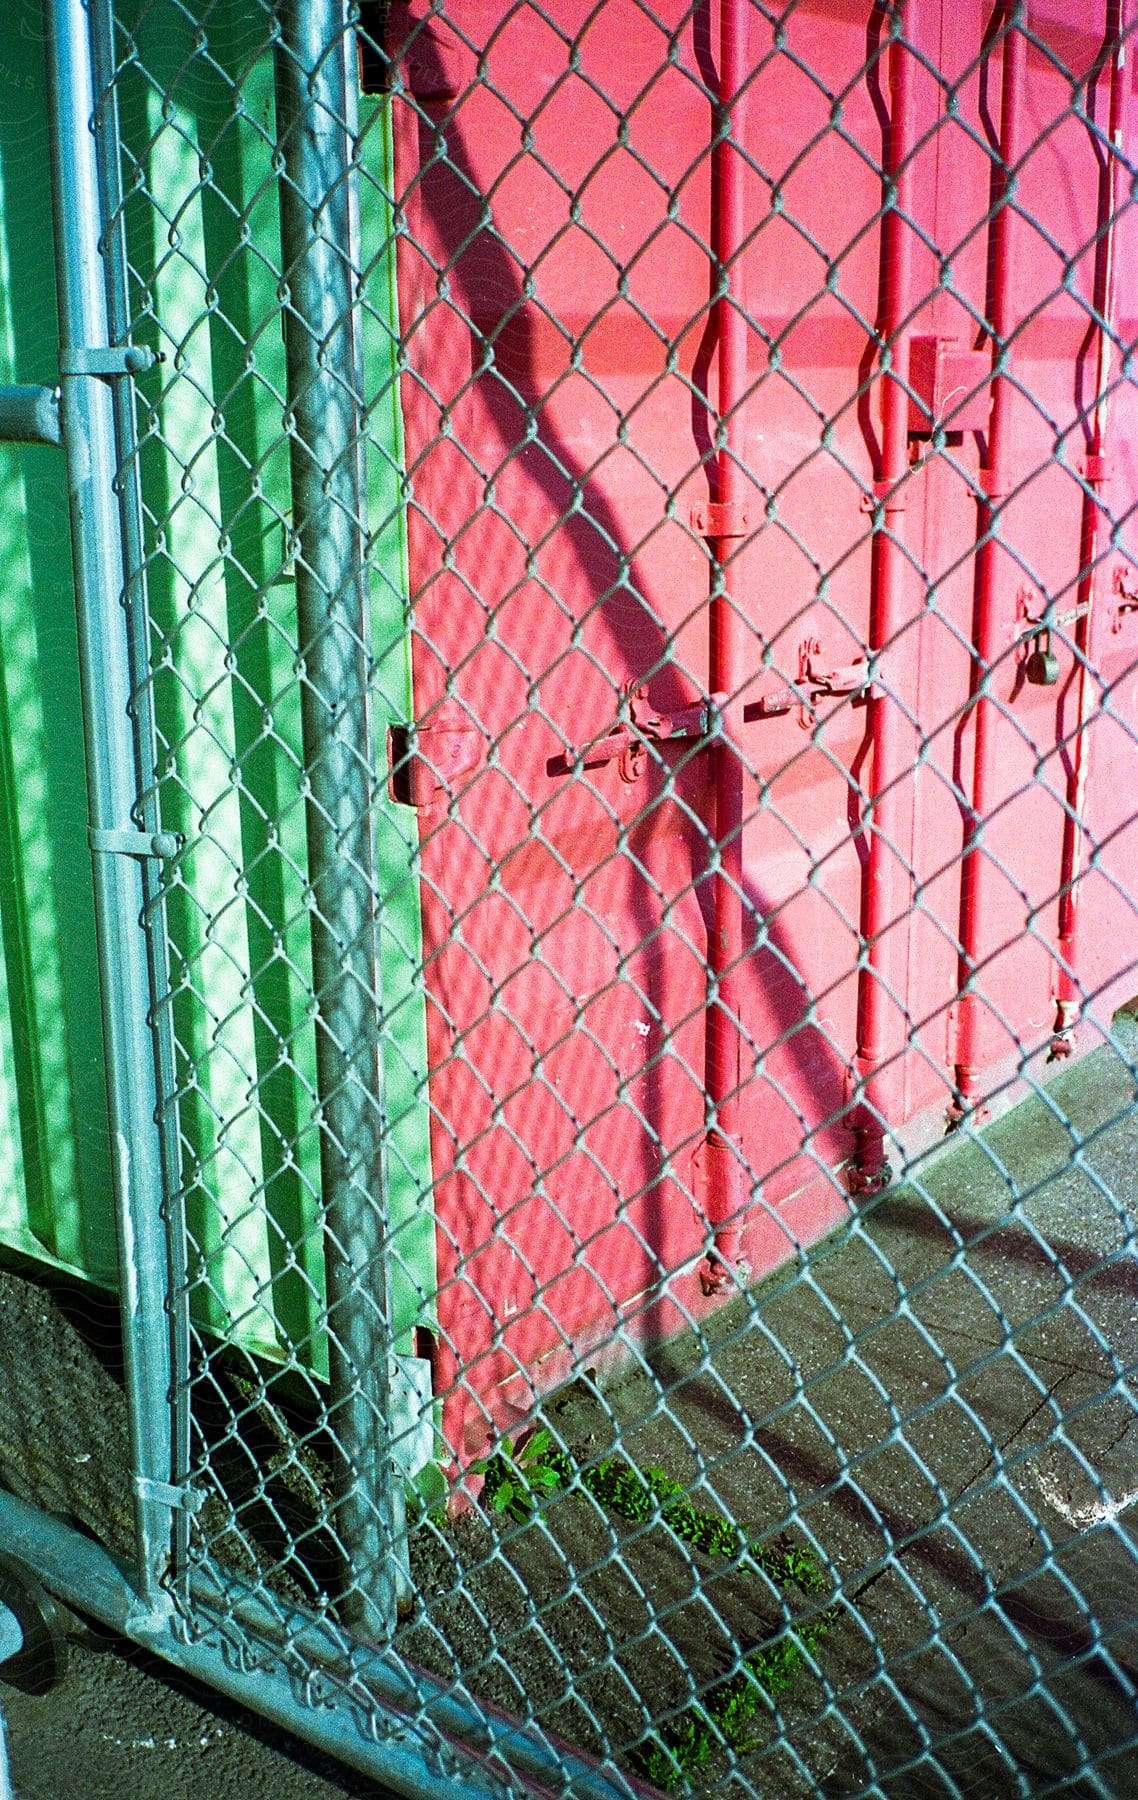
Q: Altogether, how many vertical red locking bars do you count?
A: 4